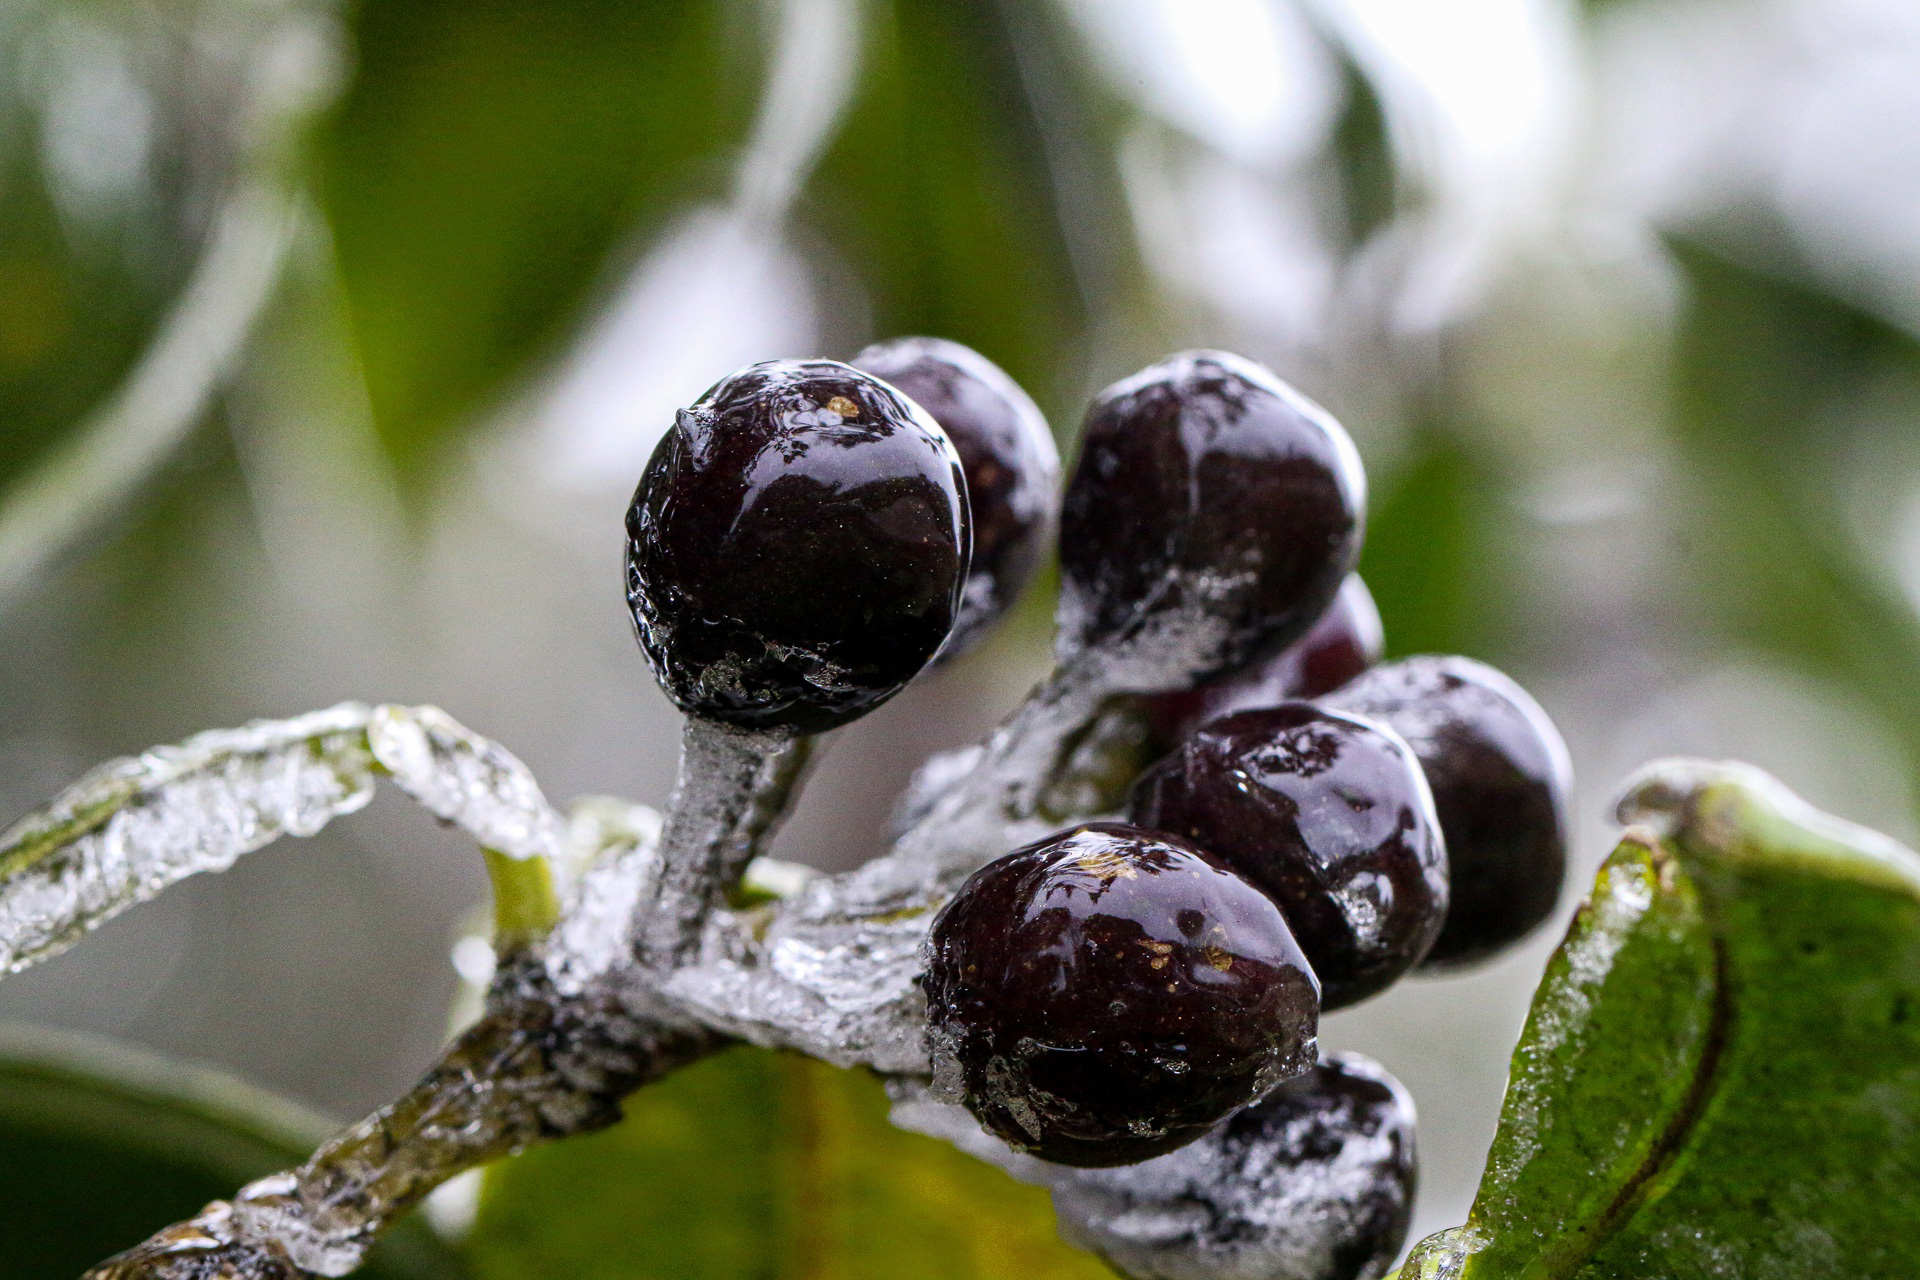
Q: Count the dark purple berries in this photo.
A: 8